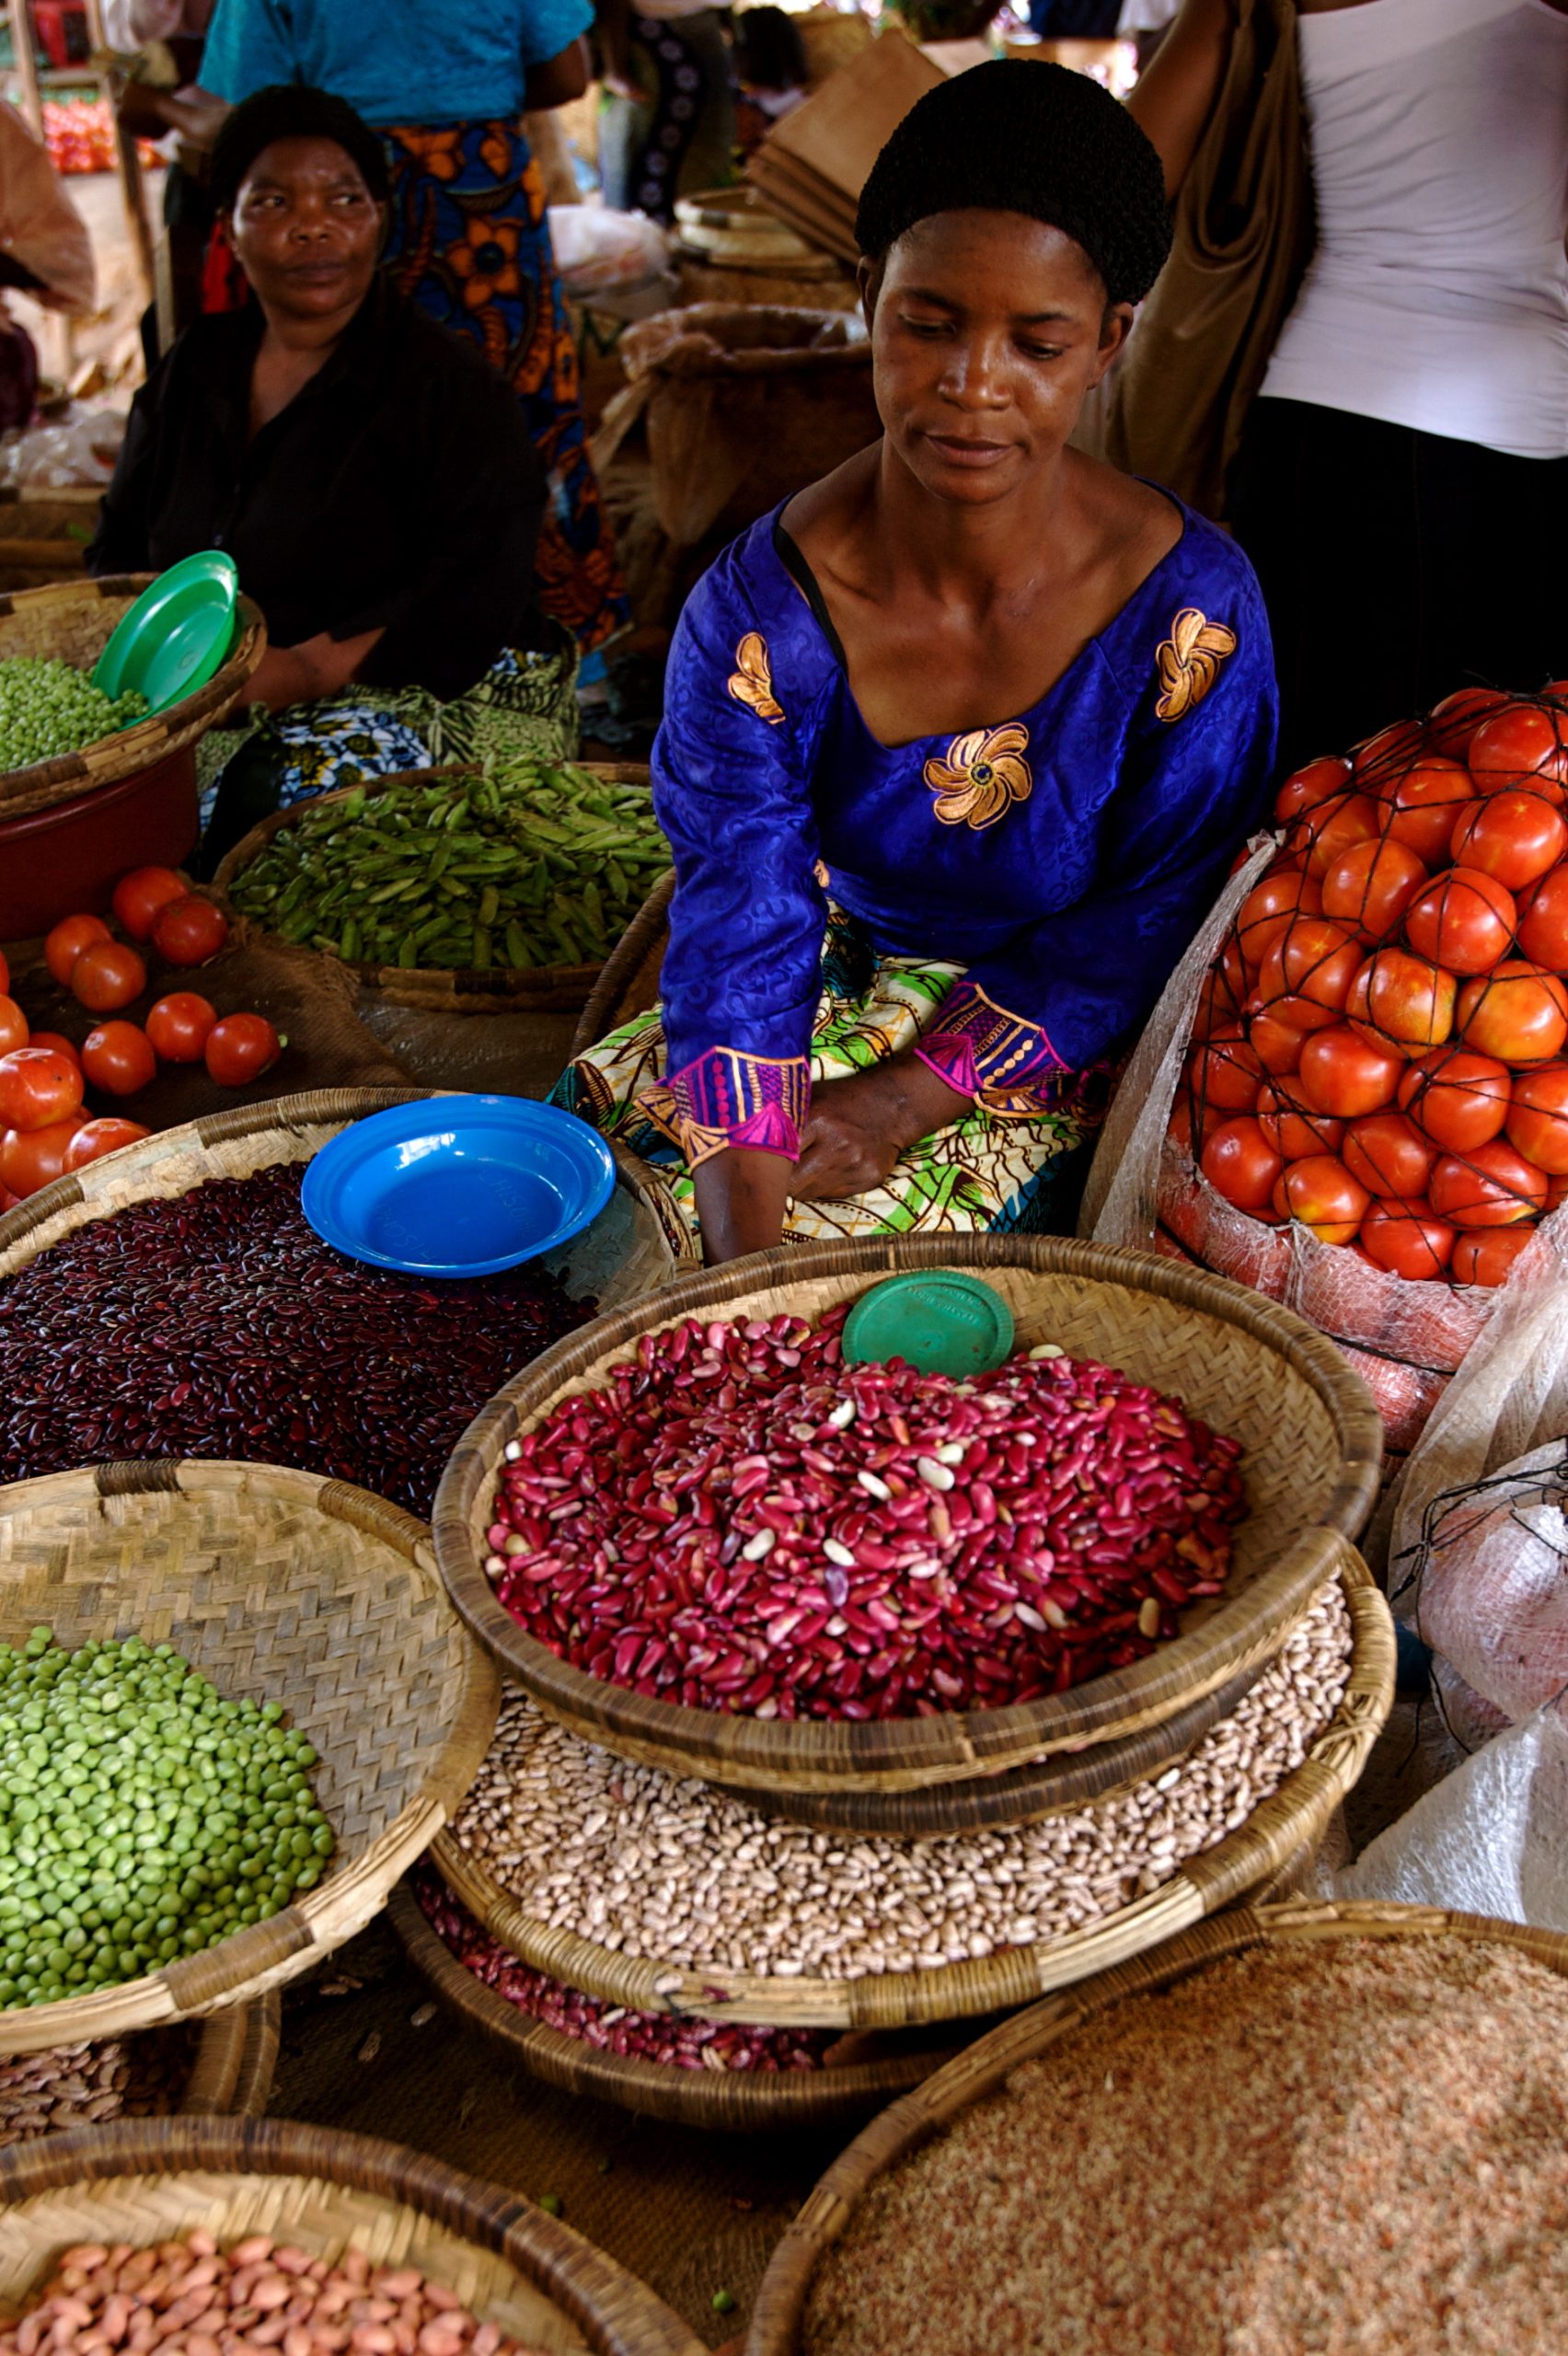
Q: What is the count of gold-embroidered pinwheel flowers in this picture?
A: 3